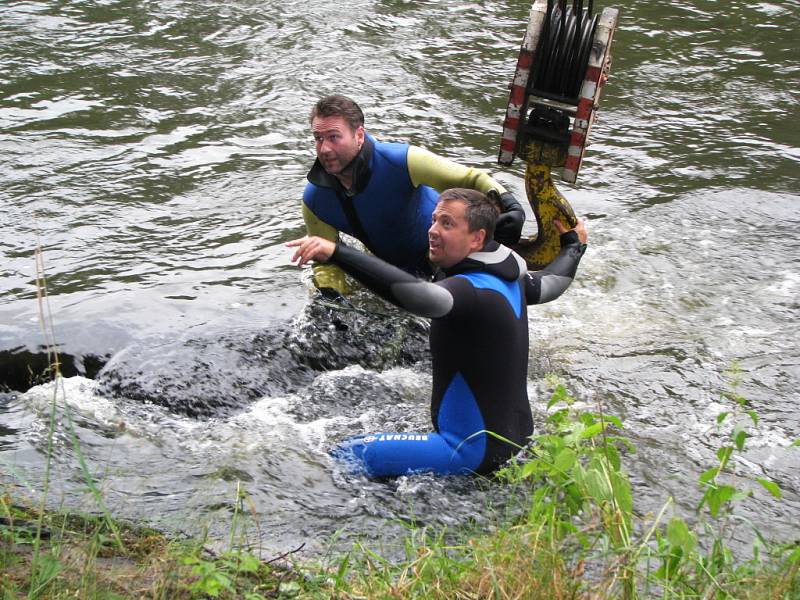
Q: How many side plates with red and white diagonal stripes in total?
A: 2